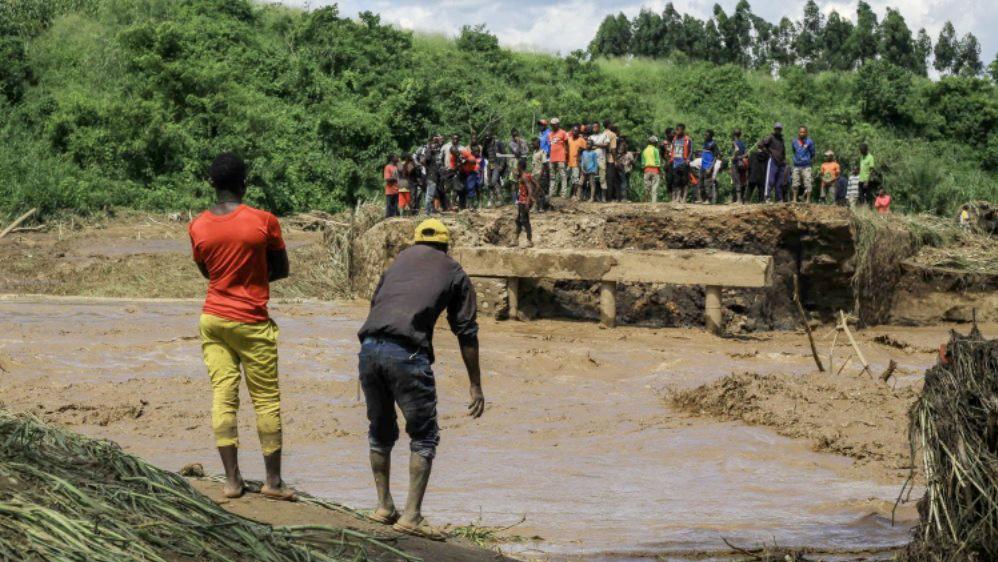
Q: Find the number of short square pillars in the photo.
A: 3